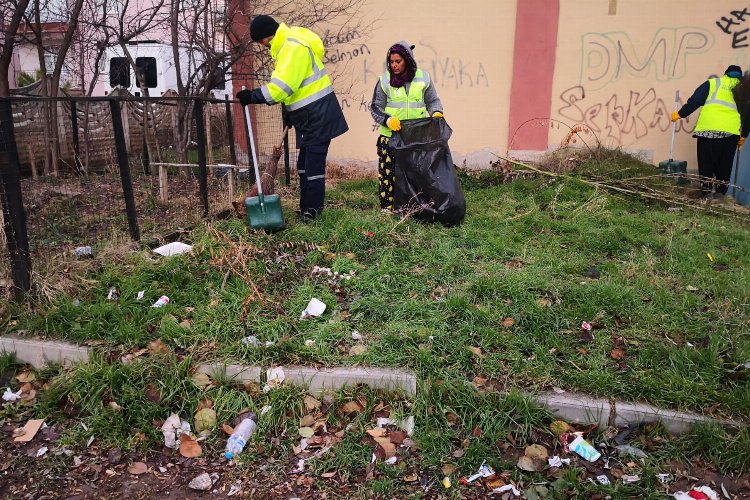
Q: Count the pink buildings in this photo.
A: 1